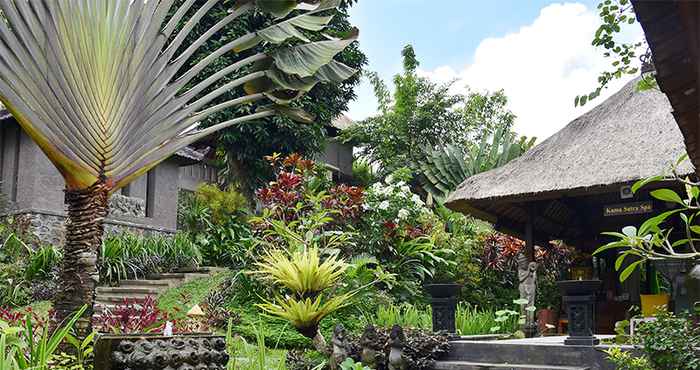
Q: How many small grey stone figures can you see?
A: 3